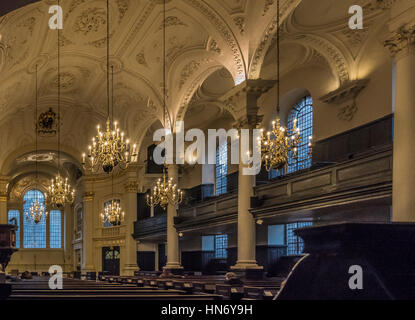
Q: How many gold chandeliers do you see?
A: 6